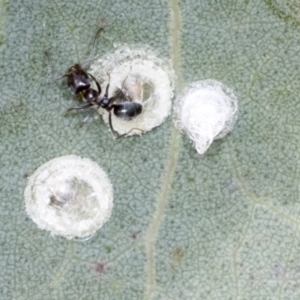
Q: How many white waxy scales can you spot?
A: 3